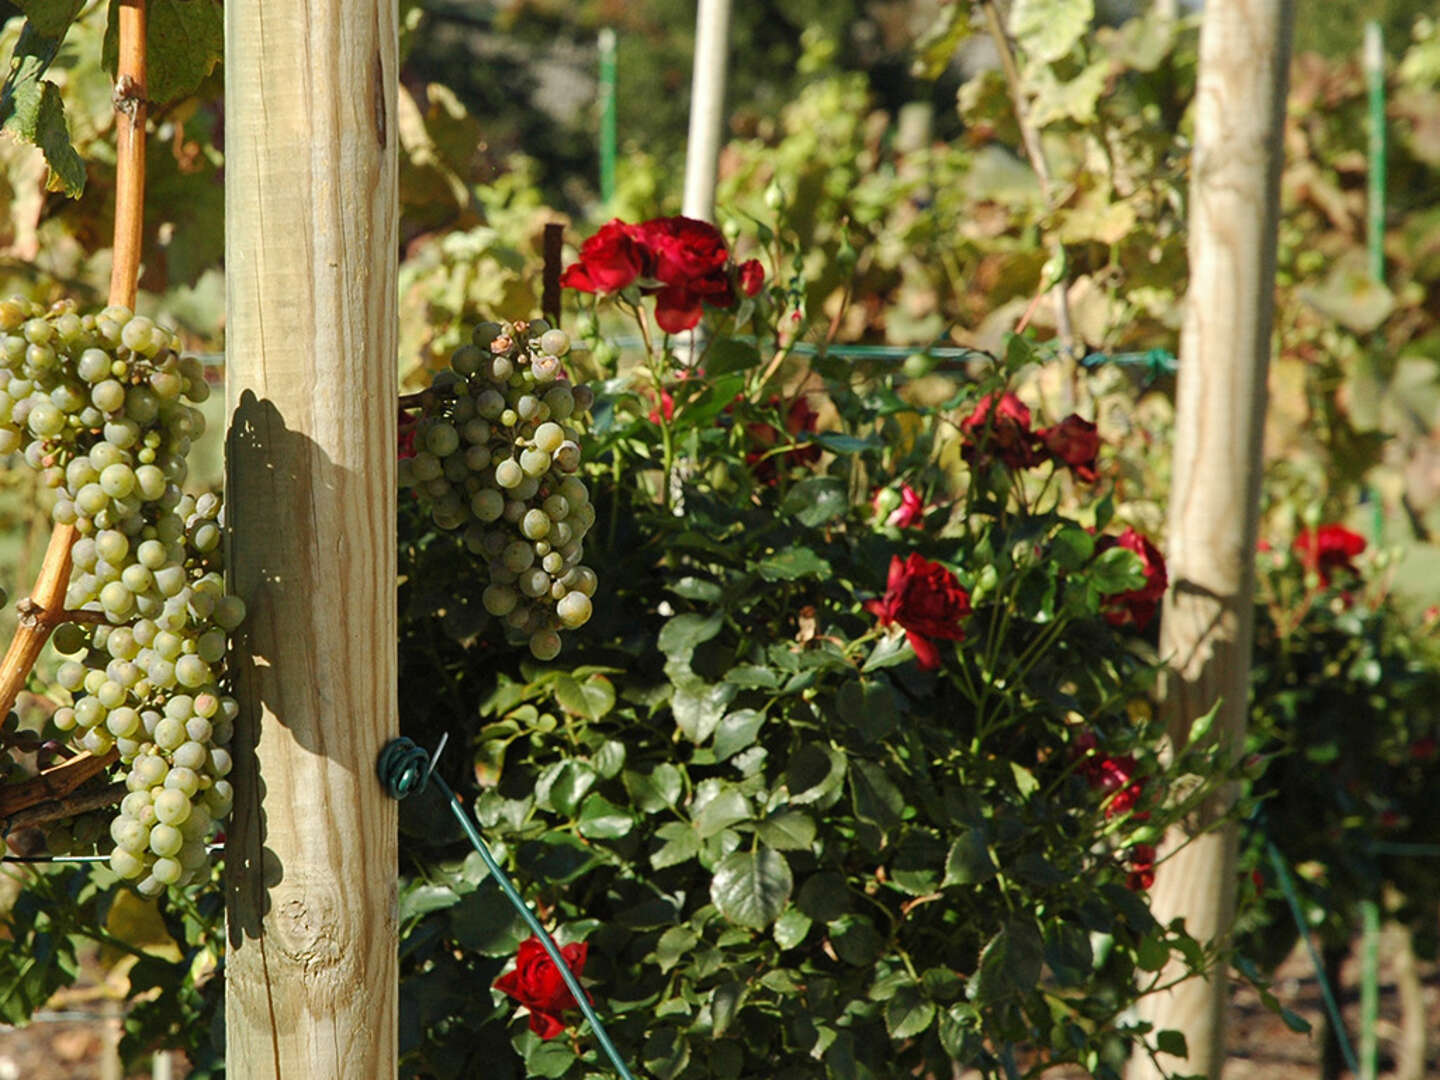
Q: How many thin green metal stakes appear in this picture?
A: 2